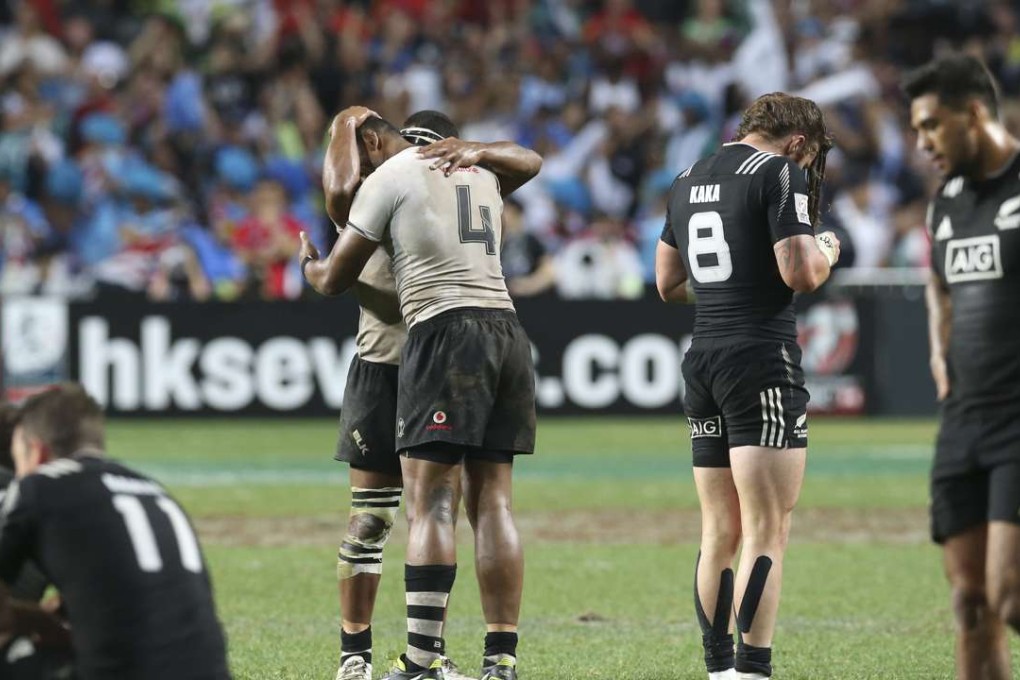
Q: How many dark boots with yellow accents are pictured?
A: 2